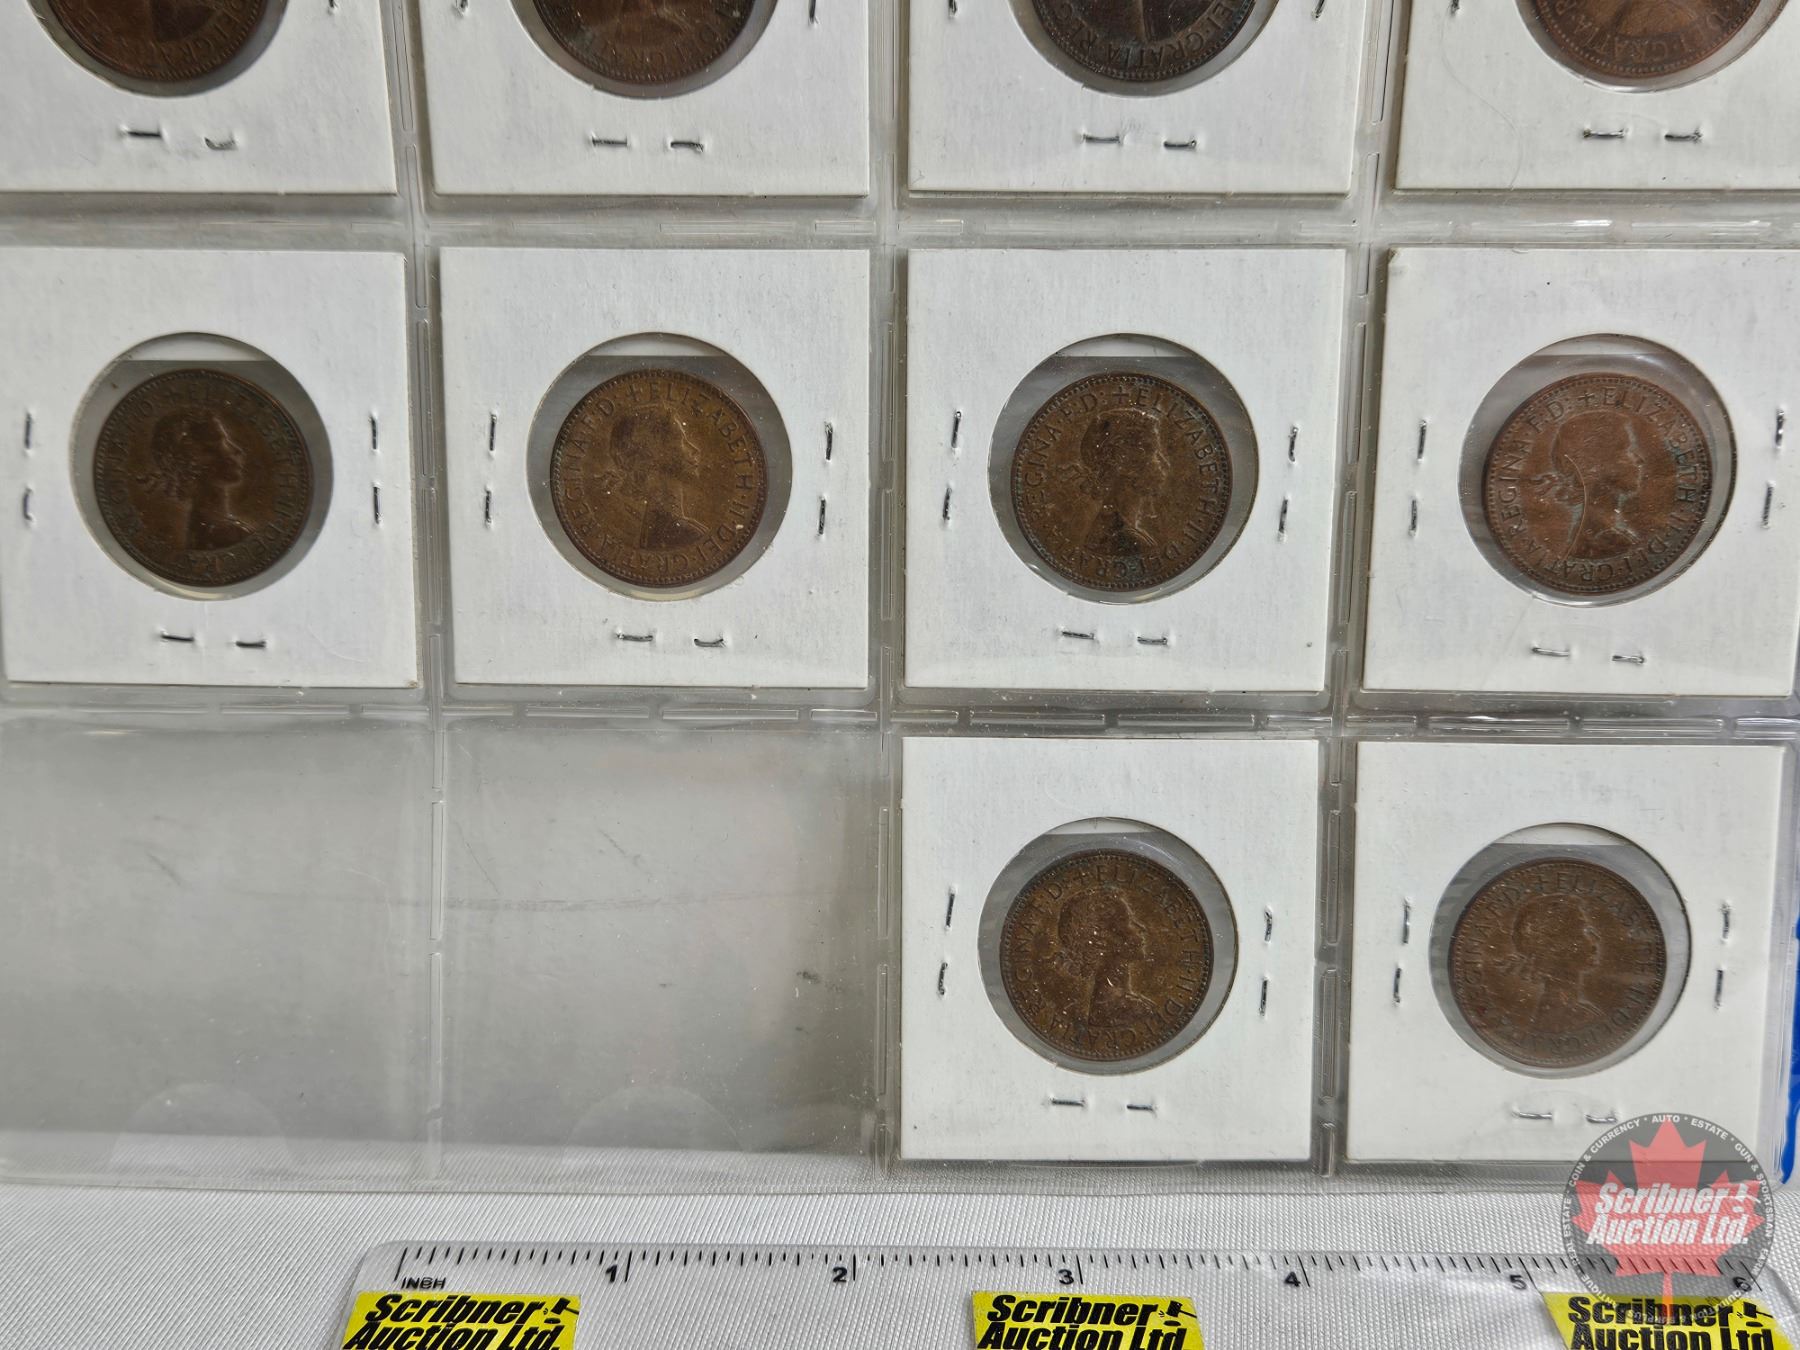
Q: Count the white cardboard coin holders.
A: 10